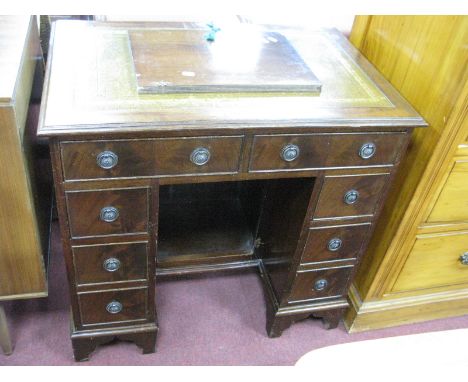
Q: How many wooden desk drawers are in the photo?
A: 8